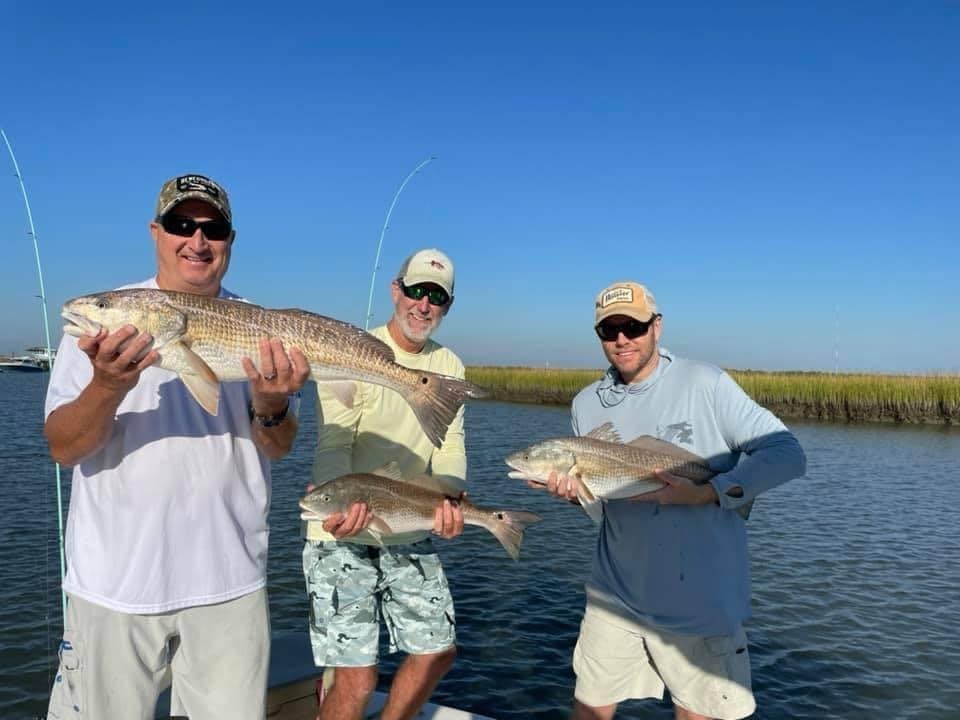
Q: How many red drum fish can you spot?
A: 3